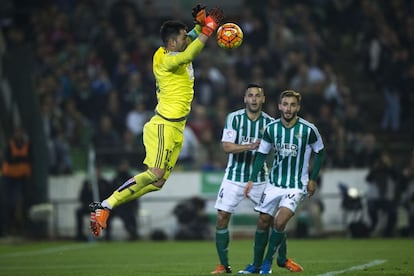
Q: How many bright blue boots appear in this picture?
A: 2